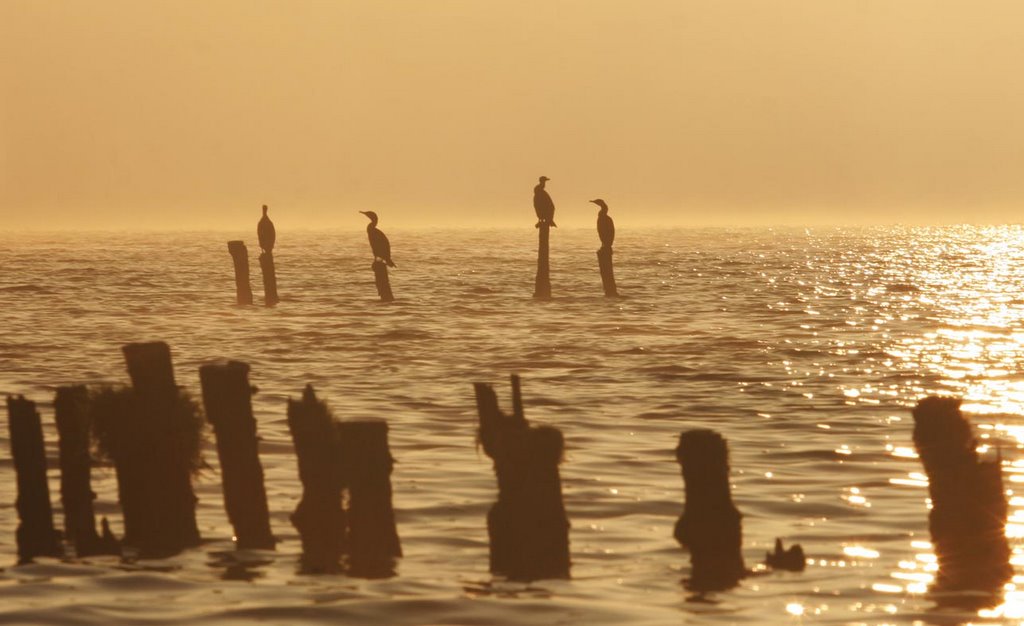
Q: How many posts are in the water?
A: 14